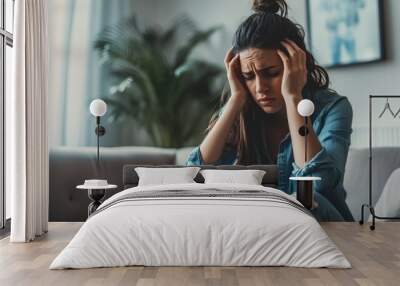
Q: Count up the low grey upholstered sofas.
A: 1